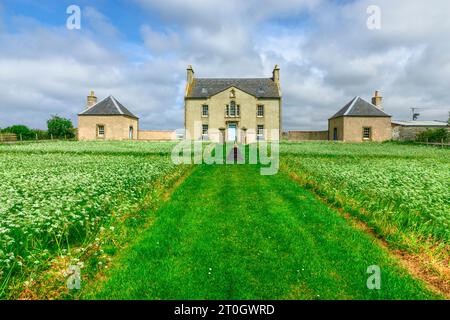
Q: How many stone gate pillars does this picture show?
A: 2